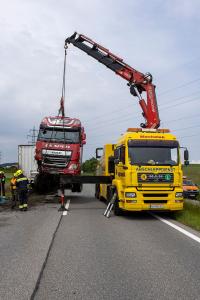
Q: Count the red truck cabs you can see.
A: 1